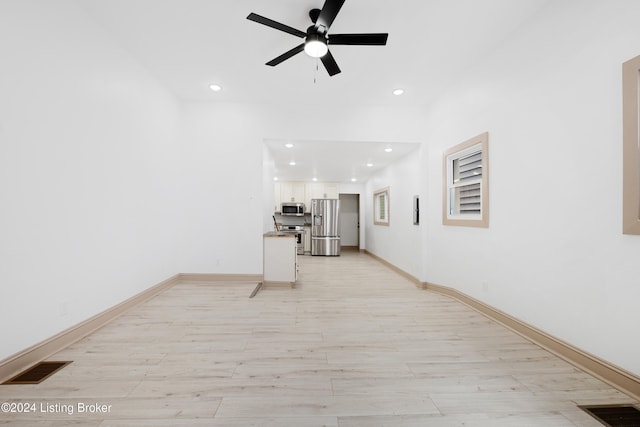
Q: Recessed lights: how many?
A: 9